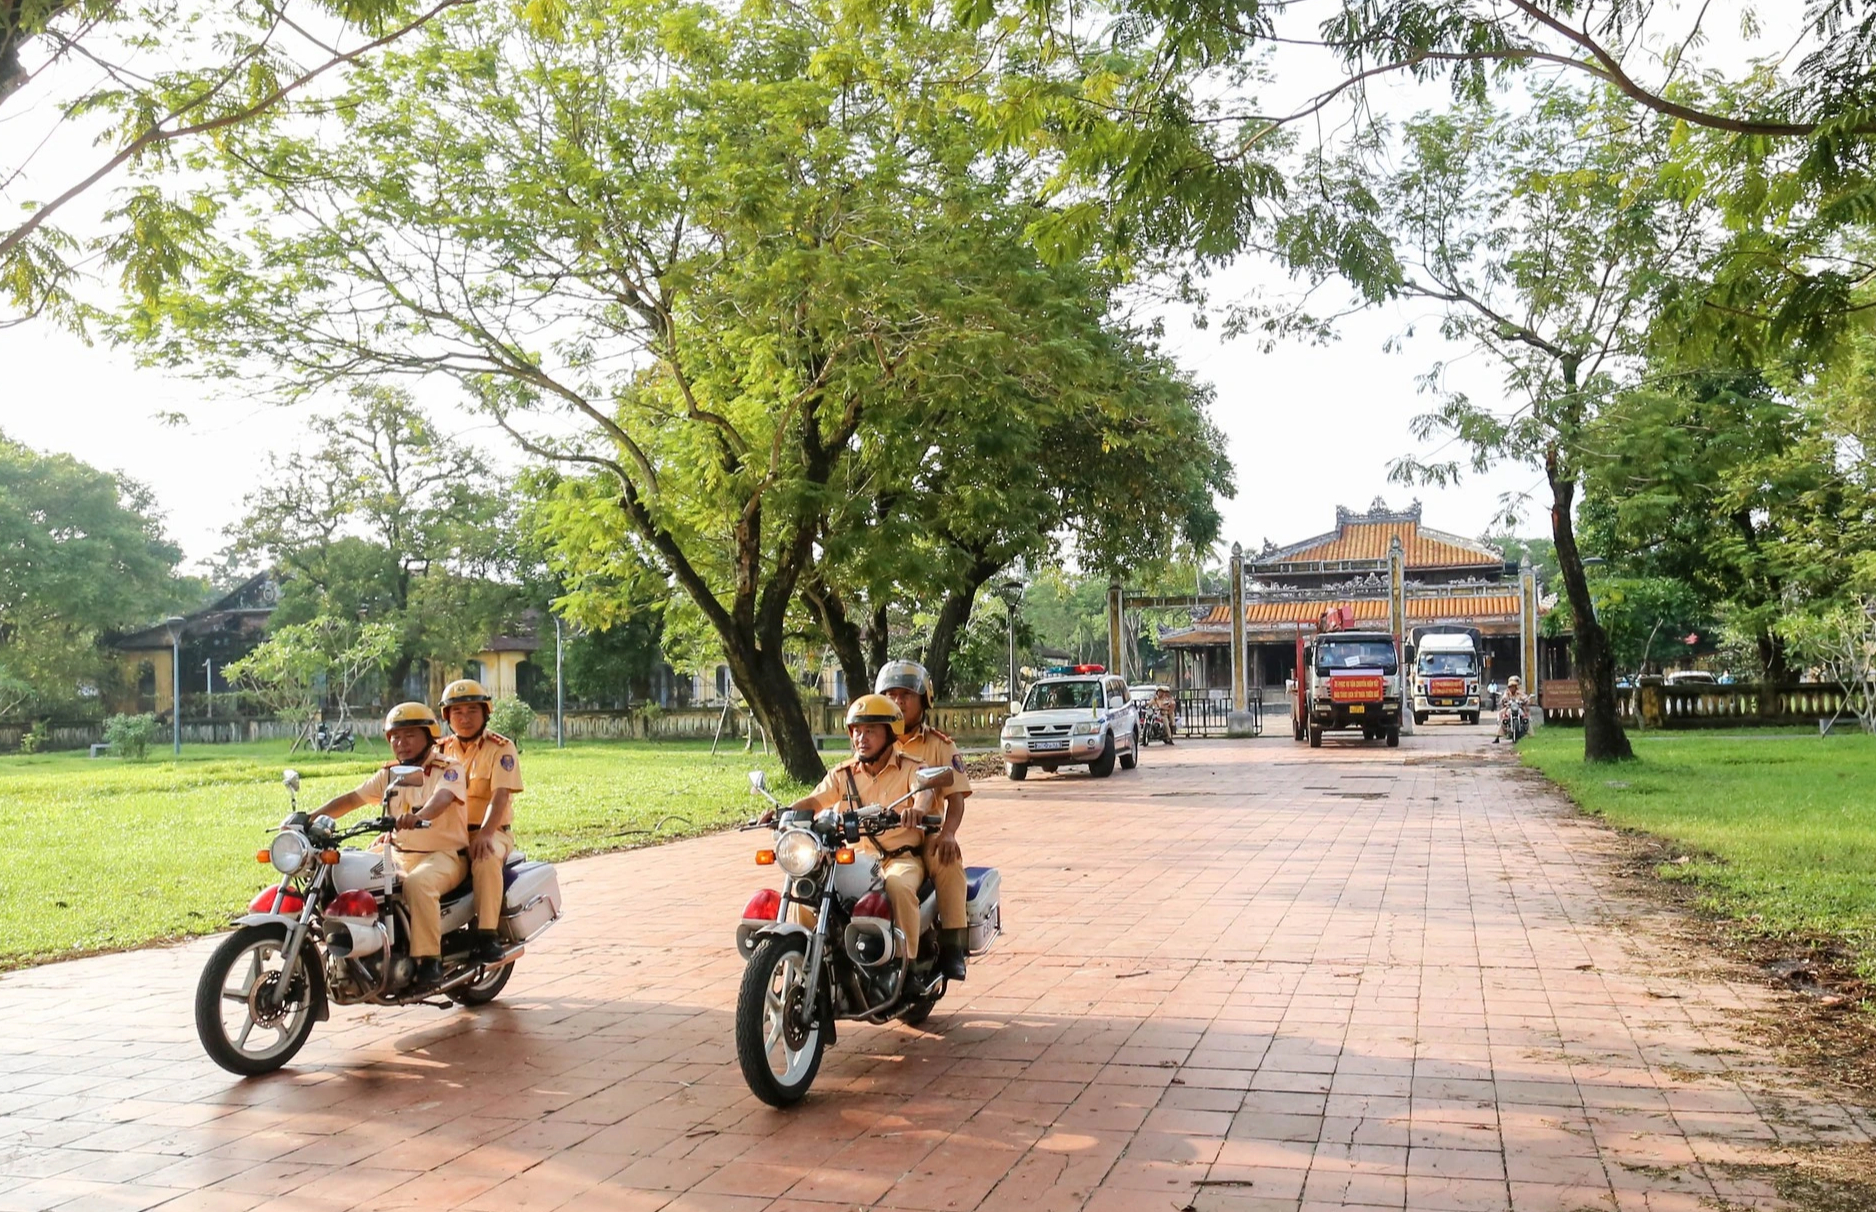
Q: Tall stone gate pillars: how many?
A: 4